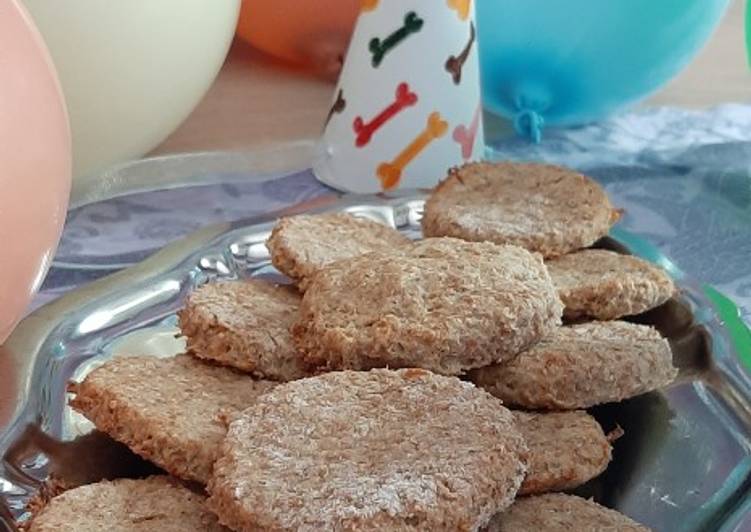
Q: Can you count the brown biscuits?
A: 11